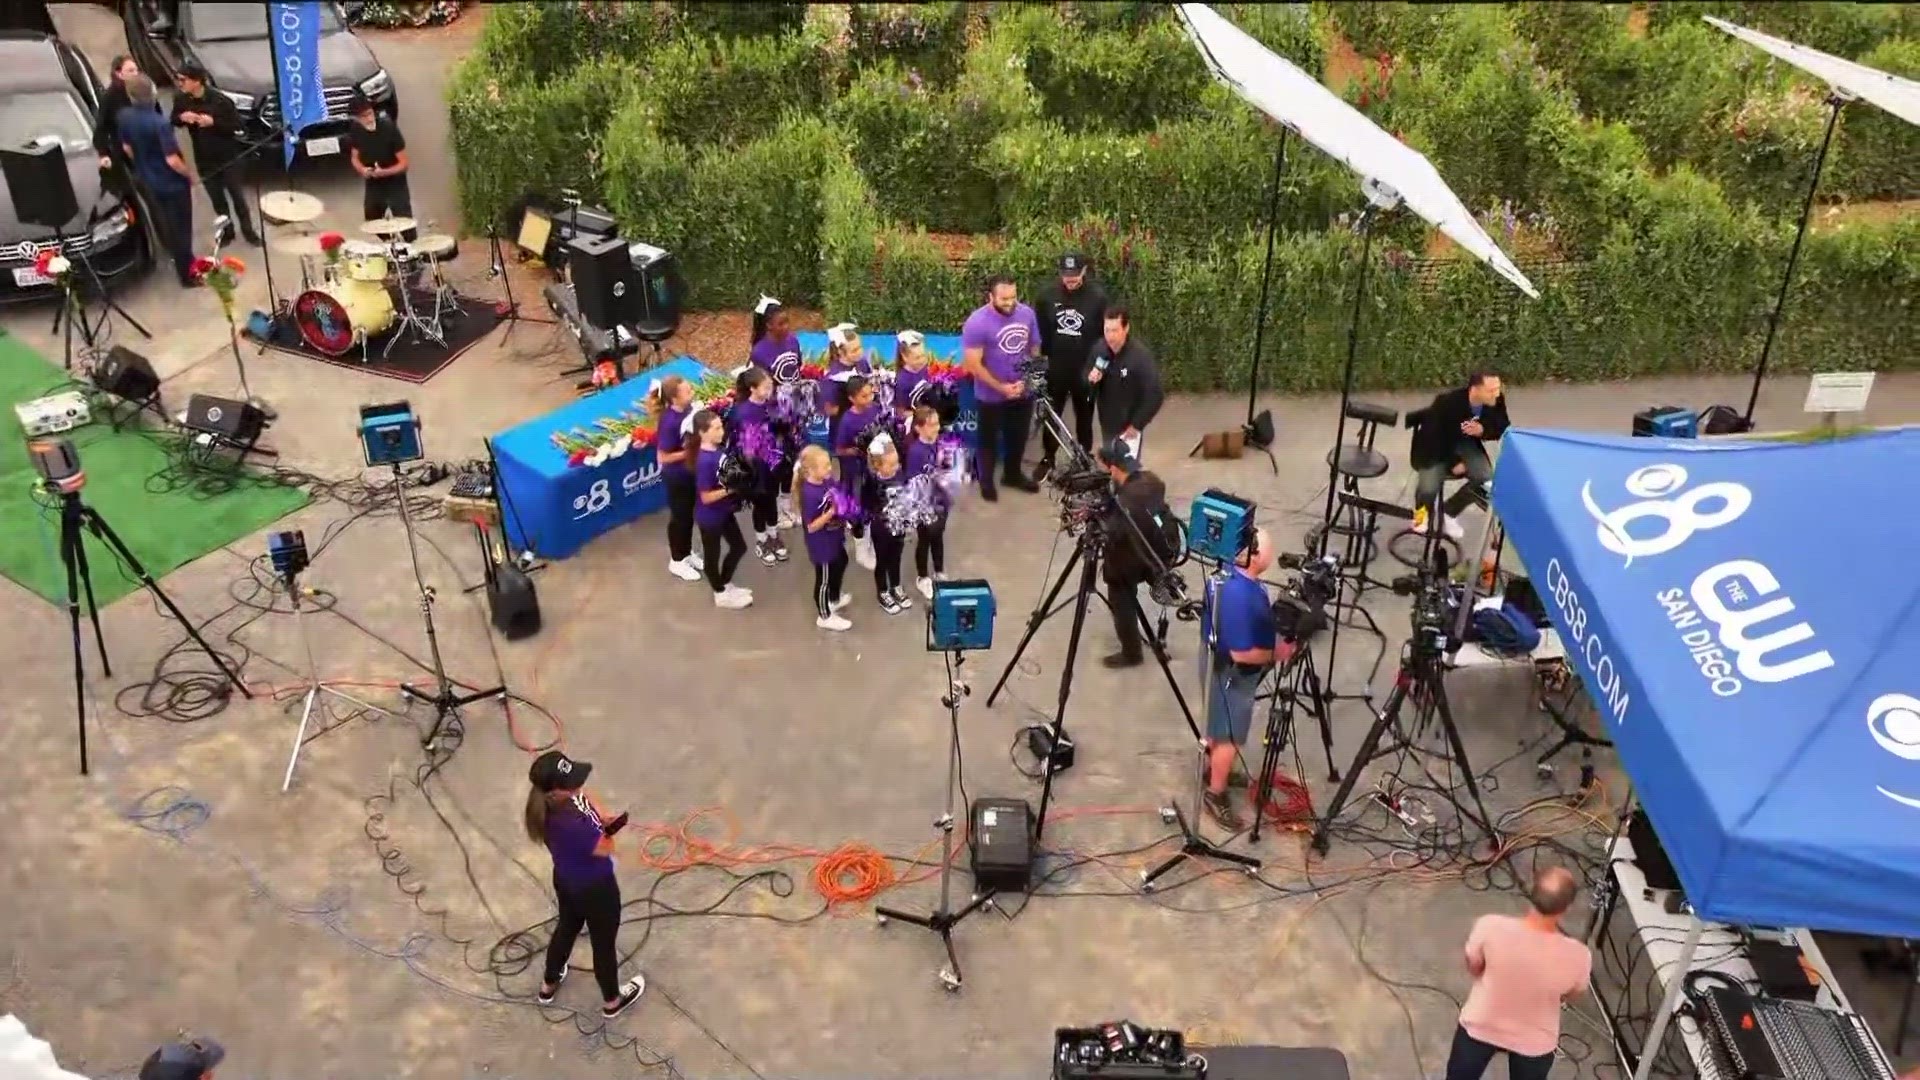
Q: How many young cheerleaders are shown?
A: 10